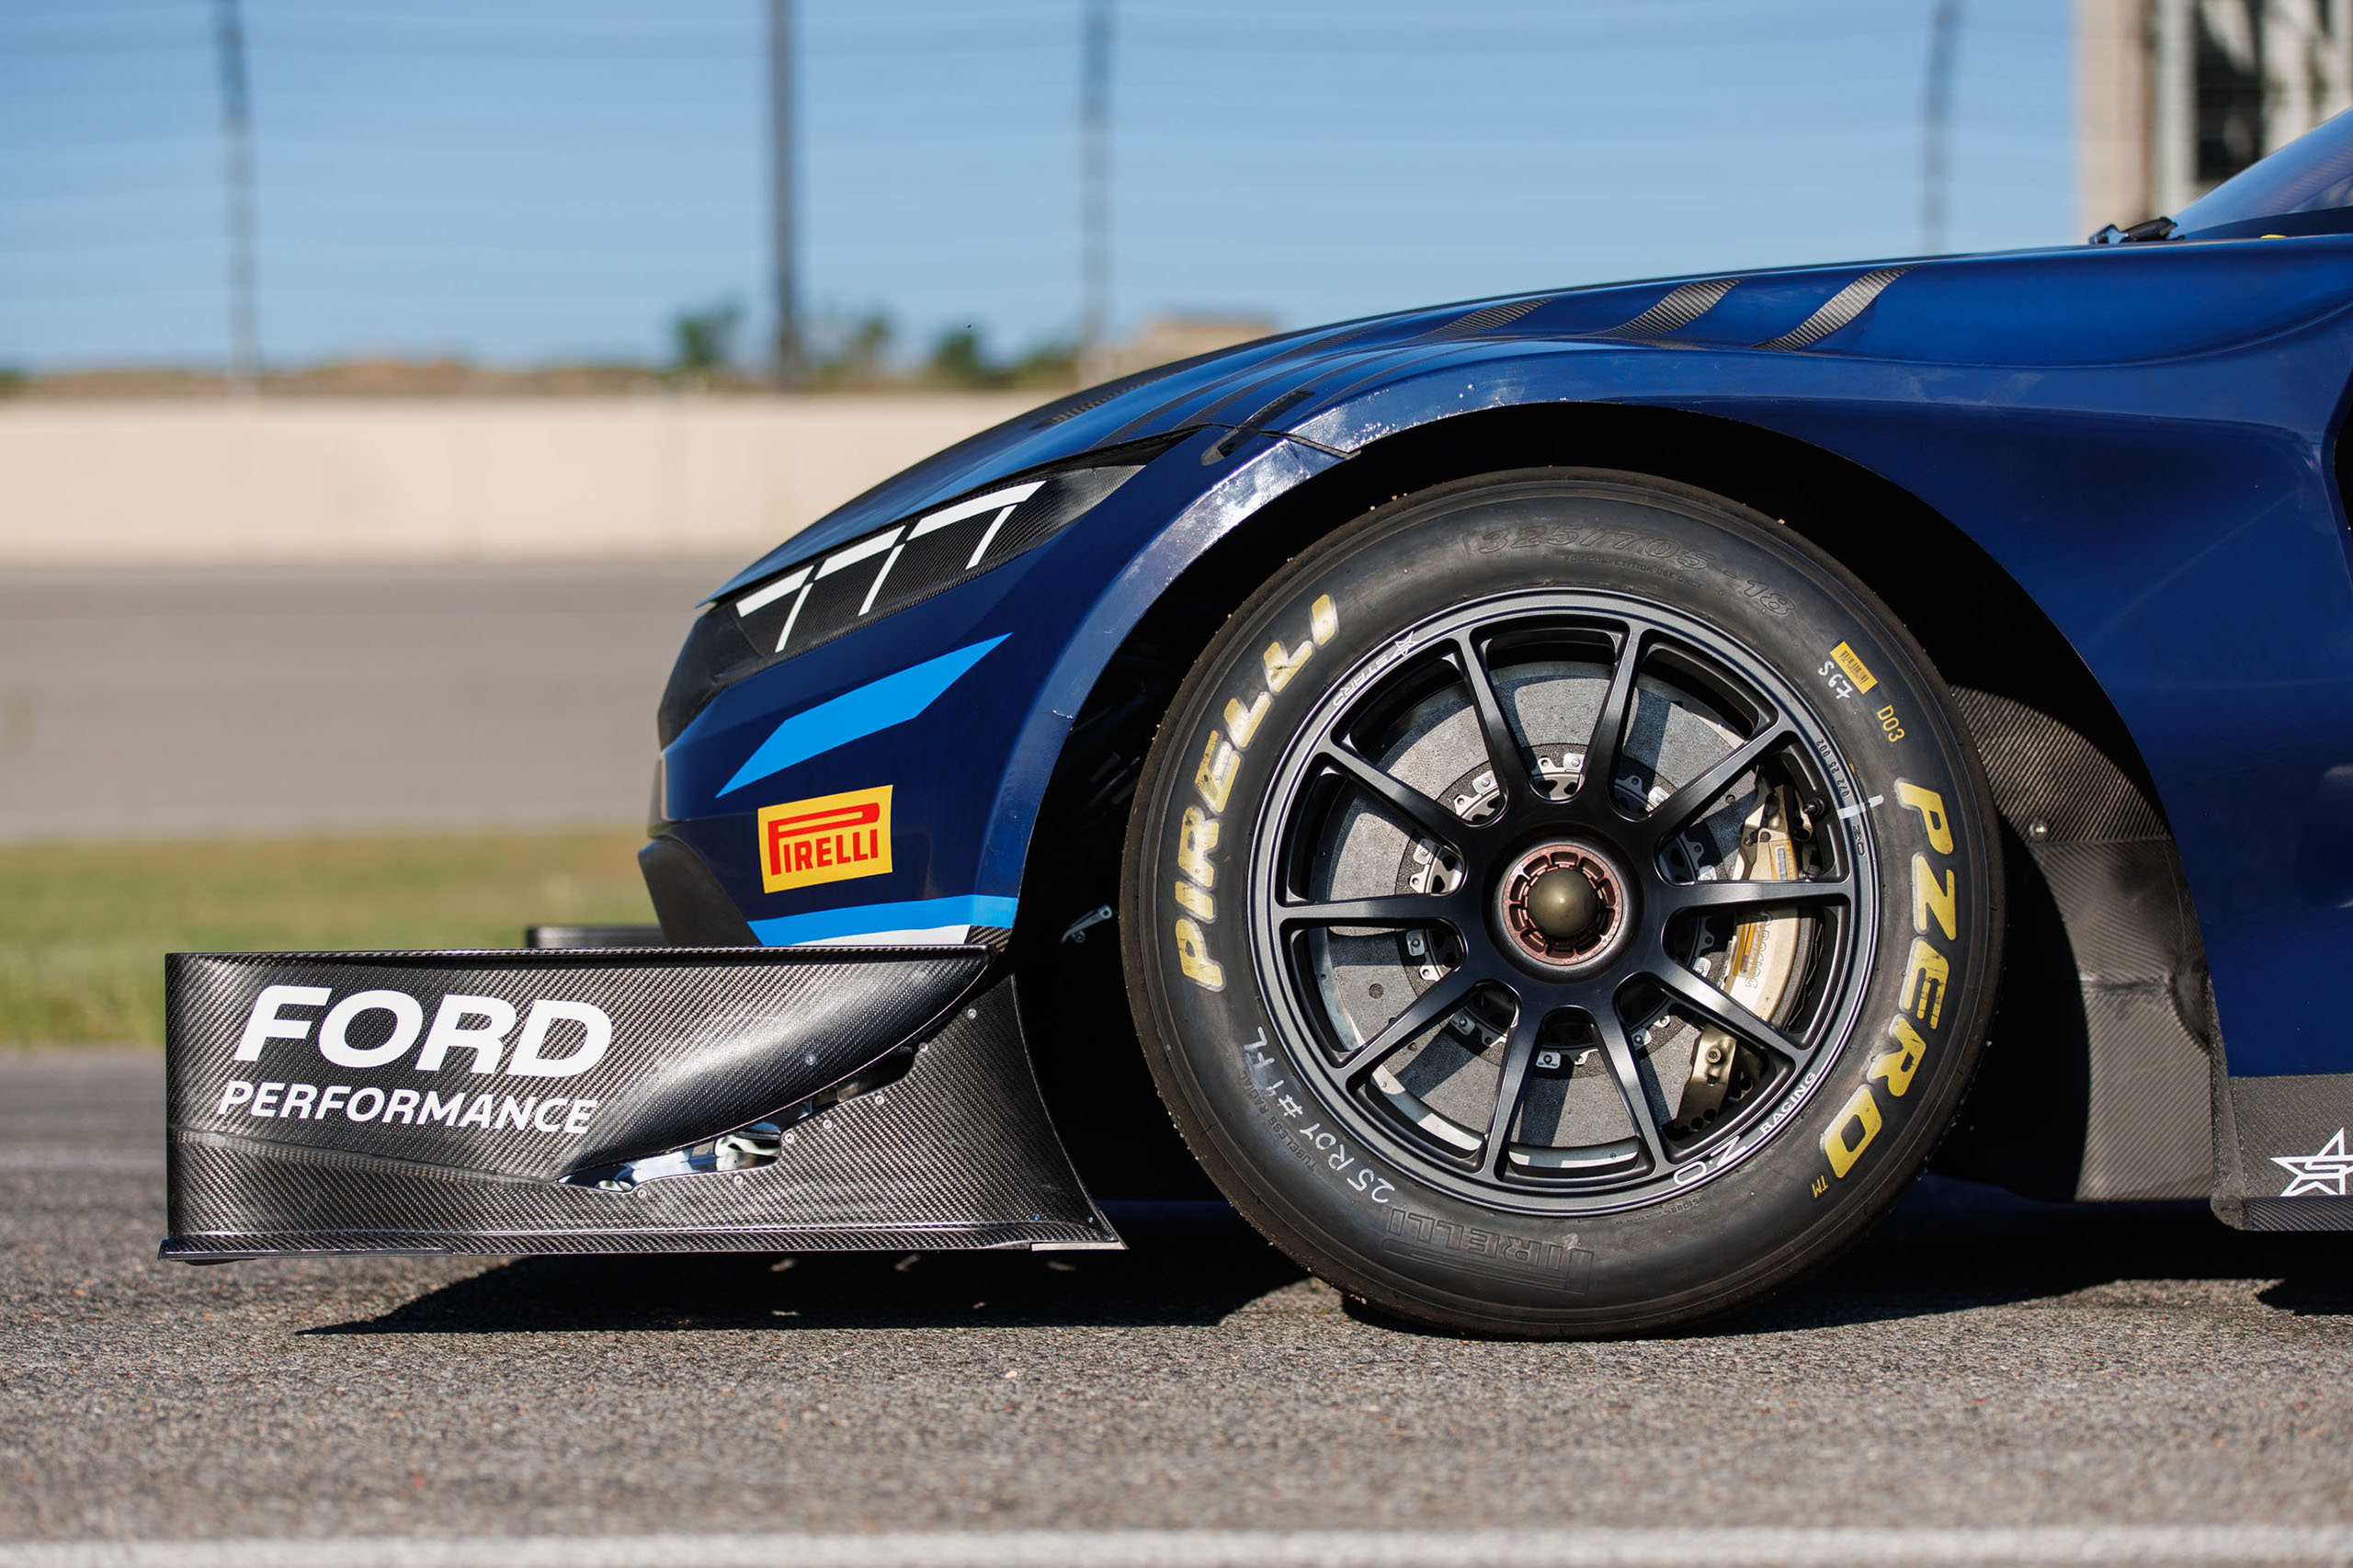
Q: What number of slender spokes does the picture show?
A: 10